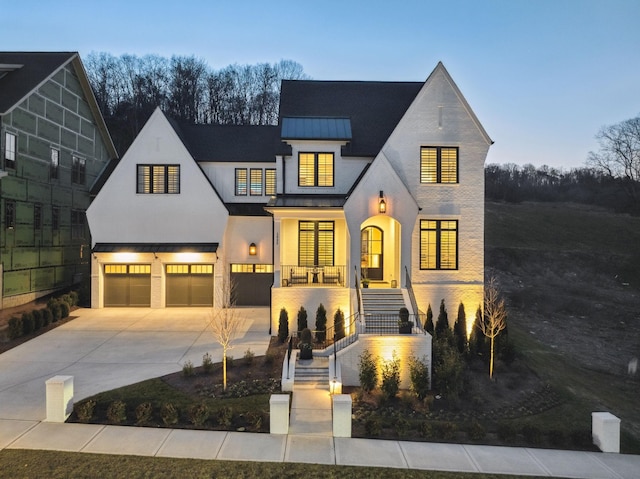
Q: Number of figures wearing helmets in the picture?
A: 0